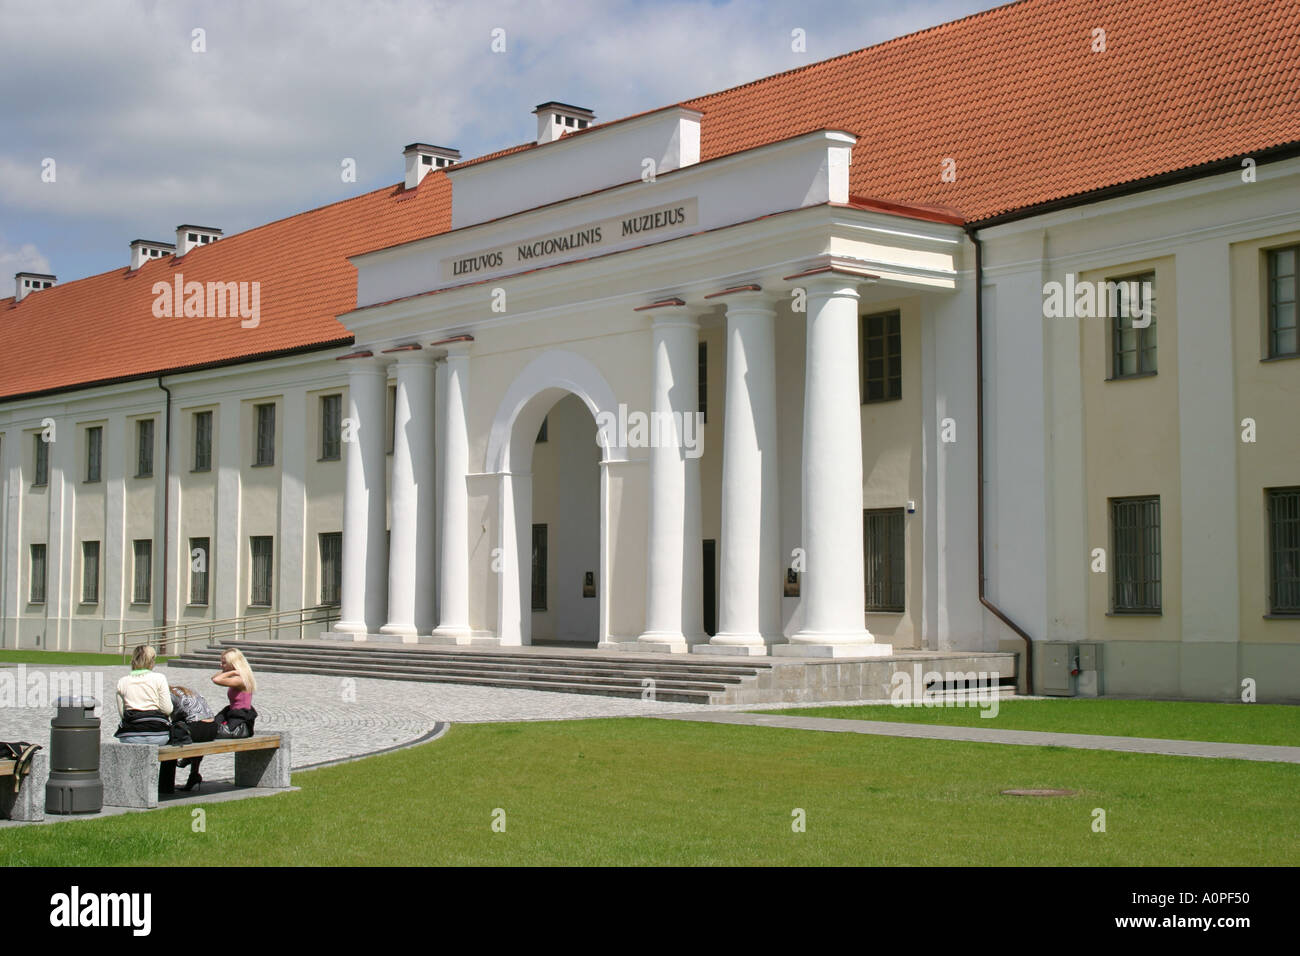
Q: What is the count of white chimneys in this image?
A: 5